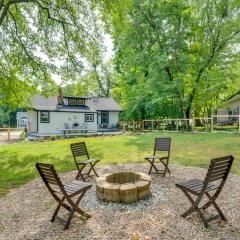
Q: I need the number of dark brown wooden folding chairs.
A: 4